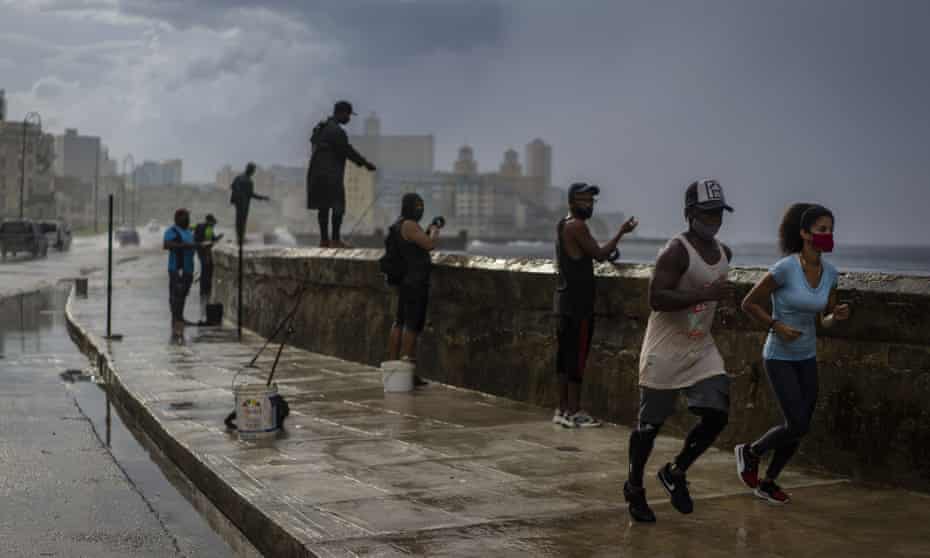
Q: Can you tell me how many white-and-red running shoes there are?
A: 2